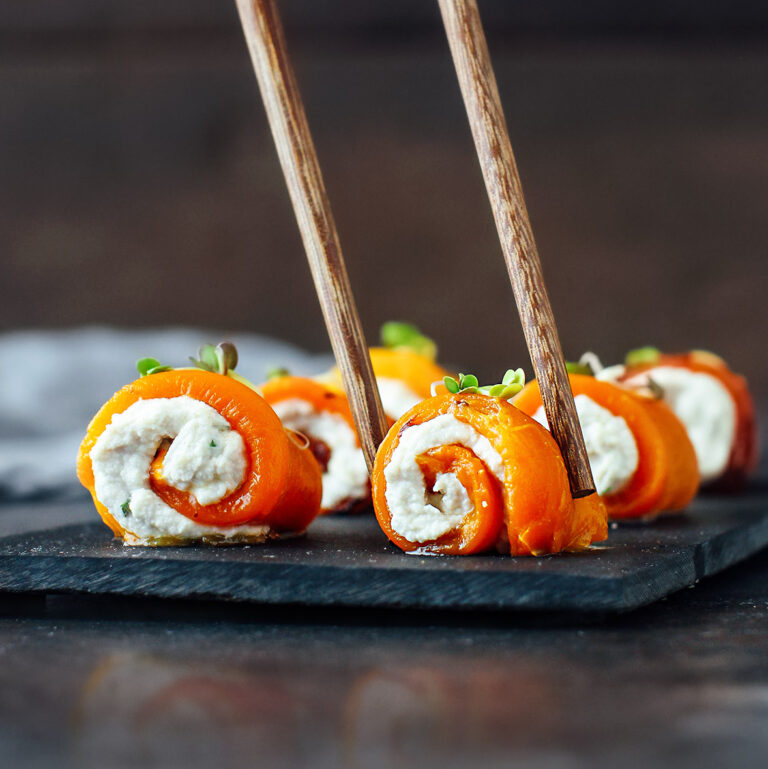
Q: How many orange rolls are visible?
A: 6